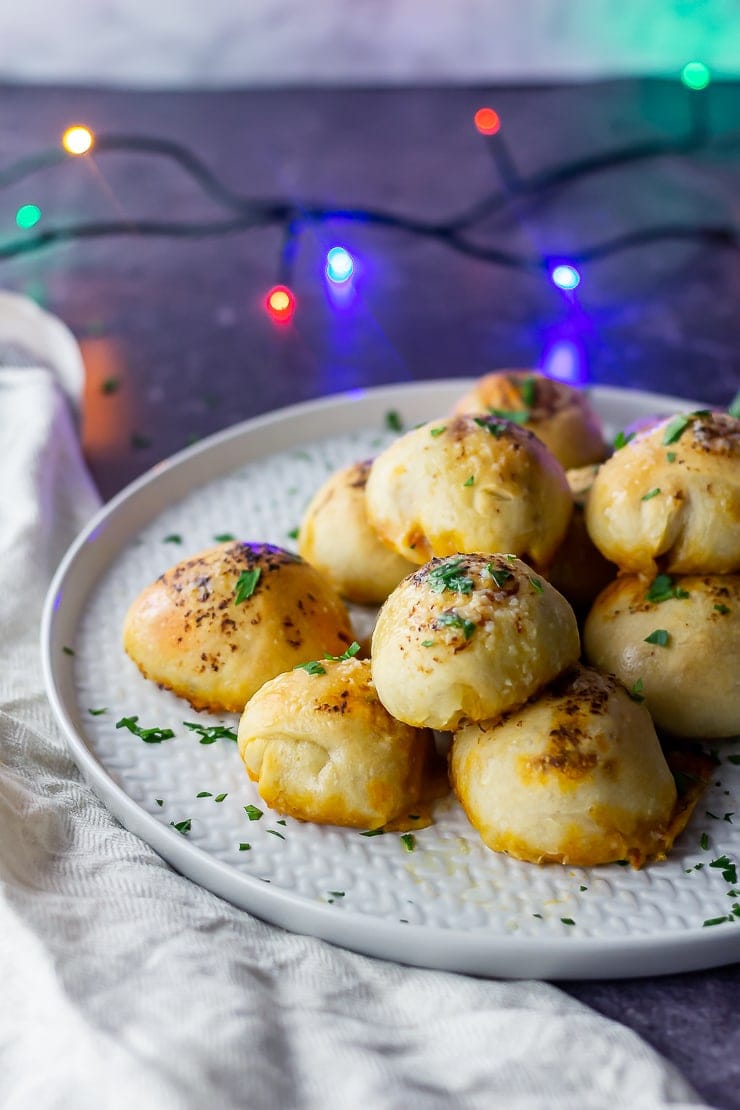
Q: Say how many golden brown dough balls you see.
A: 10